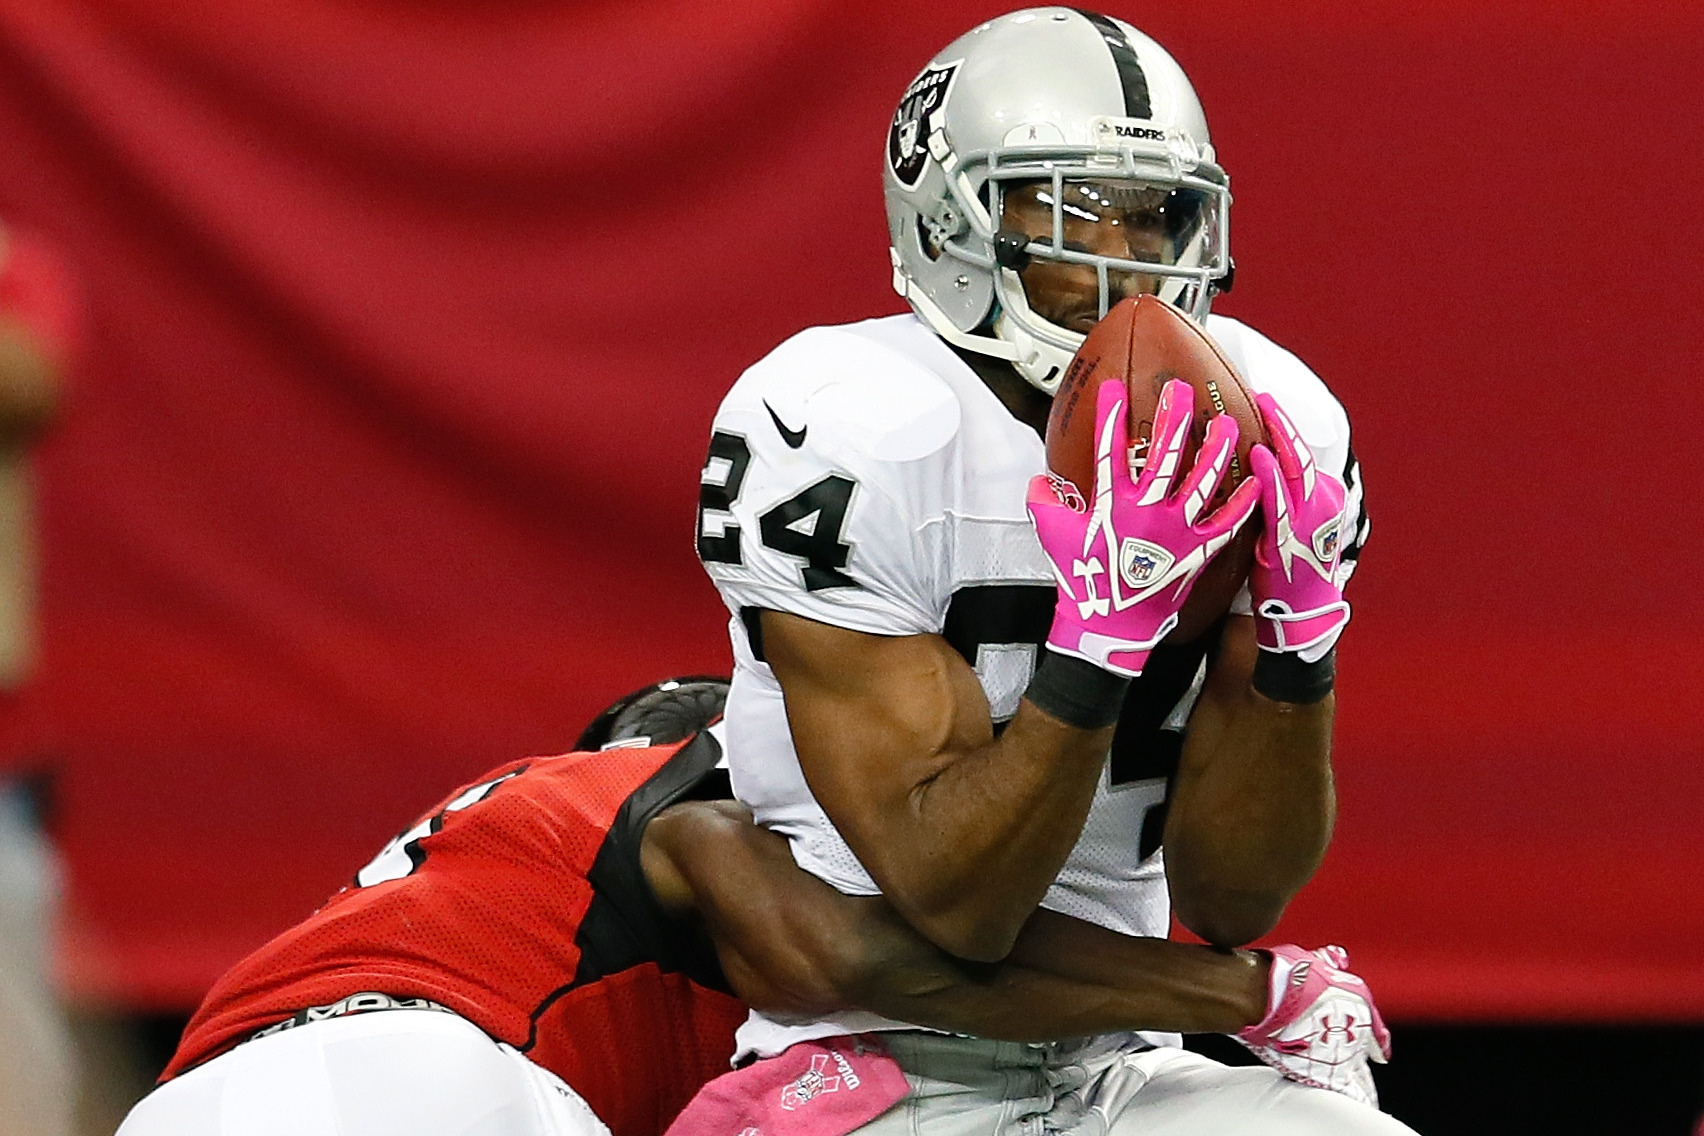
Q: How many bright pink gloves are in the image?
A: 2